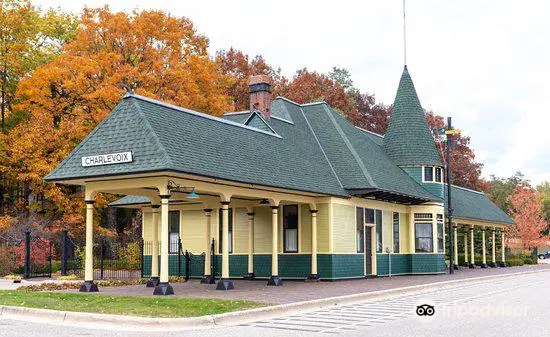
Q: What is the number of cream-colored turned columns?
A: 14